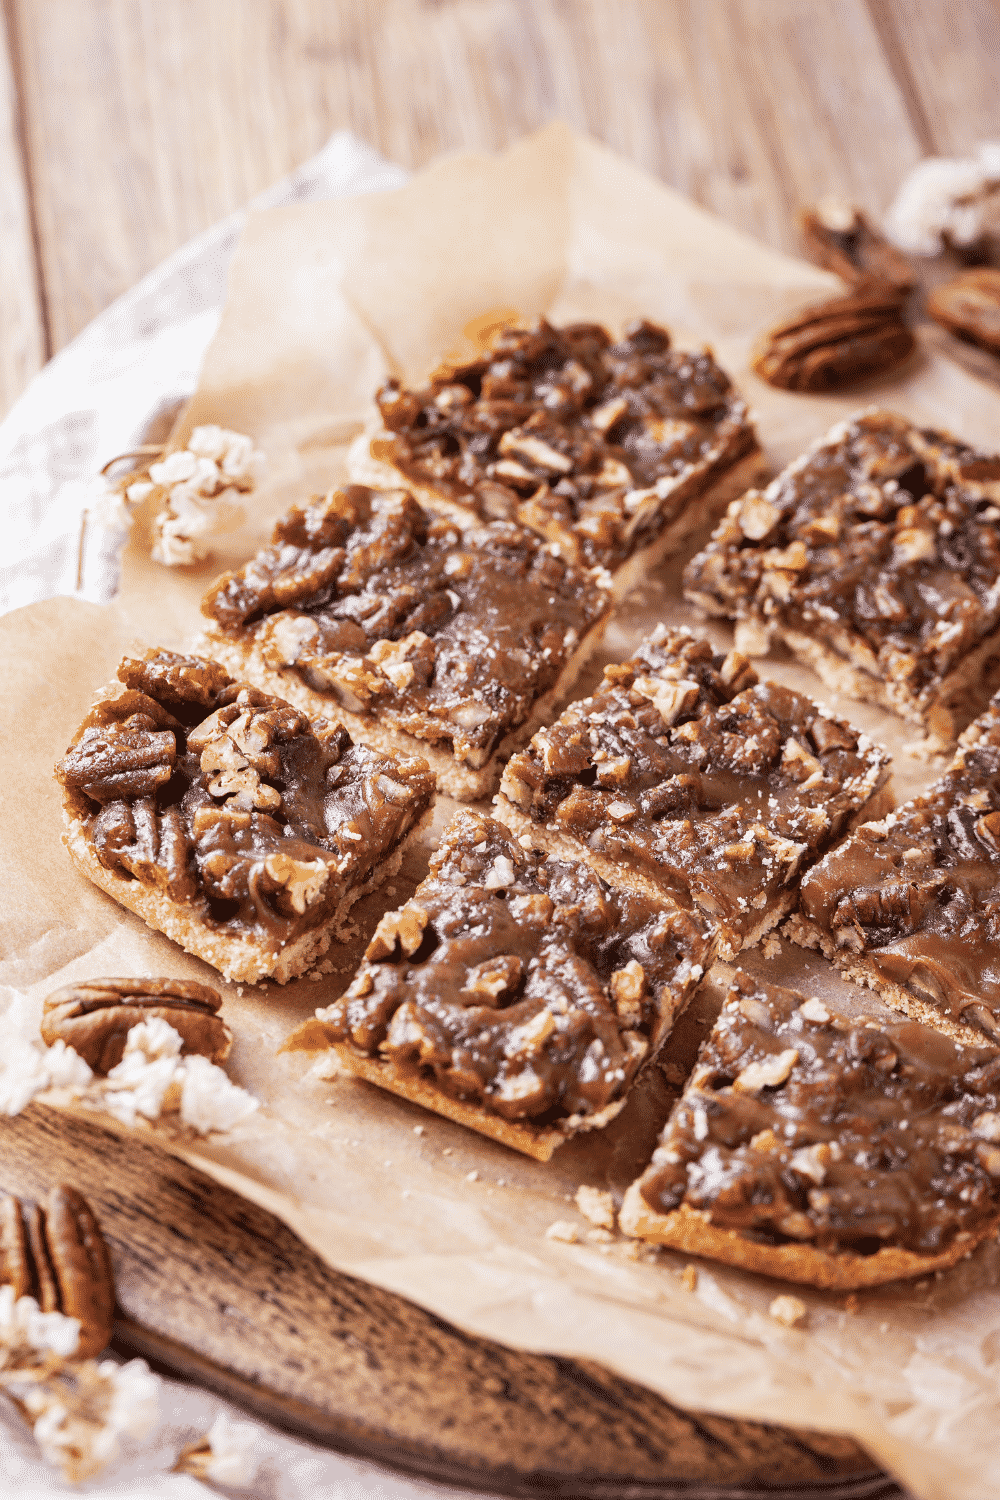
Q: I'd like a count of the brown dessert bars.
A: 8